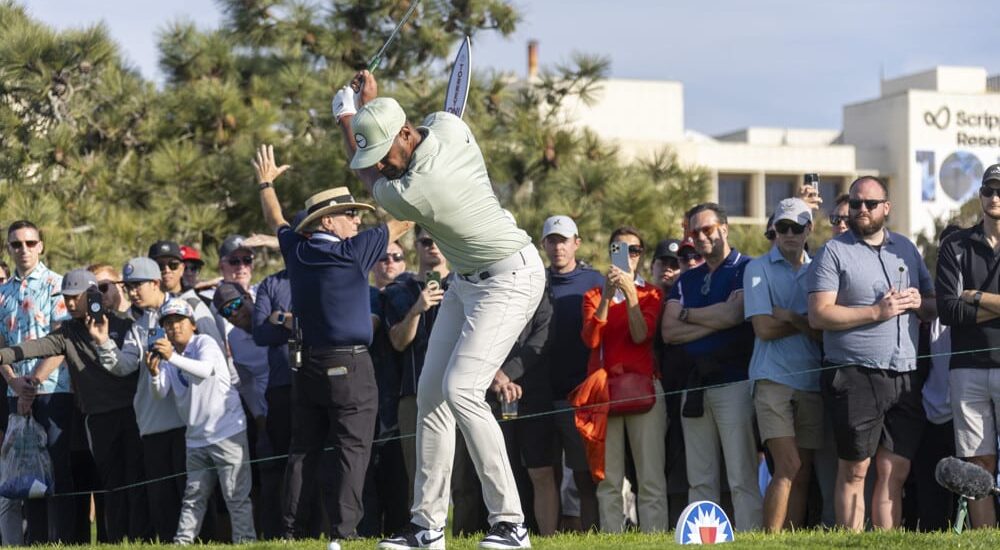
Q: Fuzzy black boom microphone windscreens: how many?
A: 1